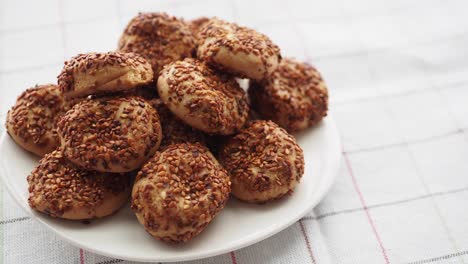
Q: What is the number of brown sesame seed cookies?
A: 12